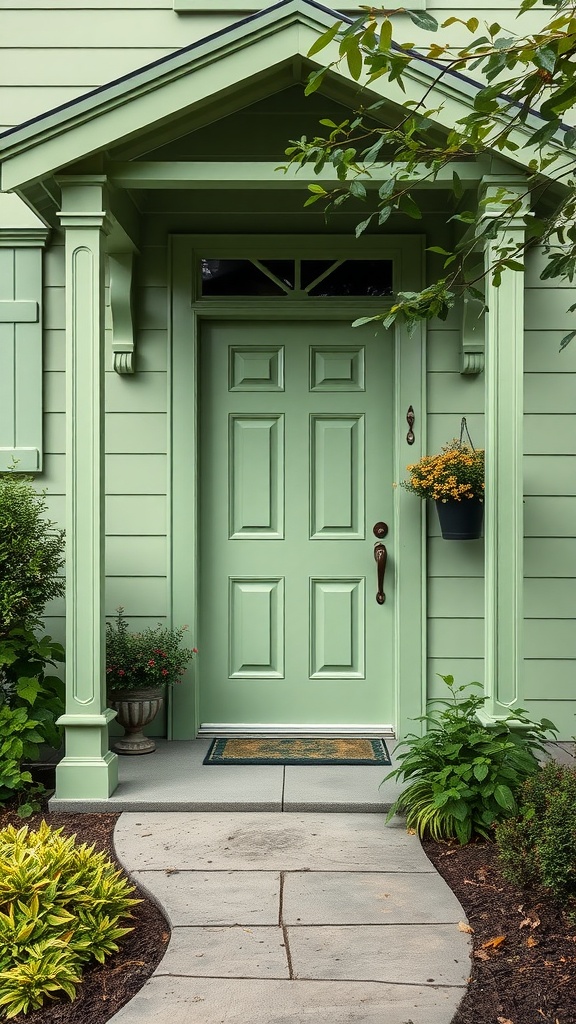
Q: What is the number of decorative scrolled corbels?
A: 2